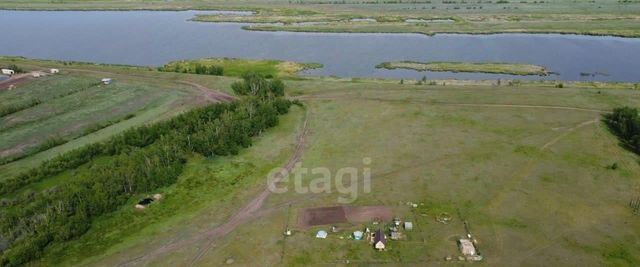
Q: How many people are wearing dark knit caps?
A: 0